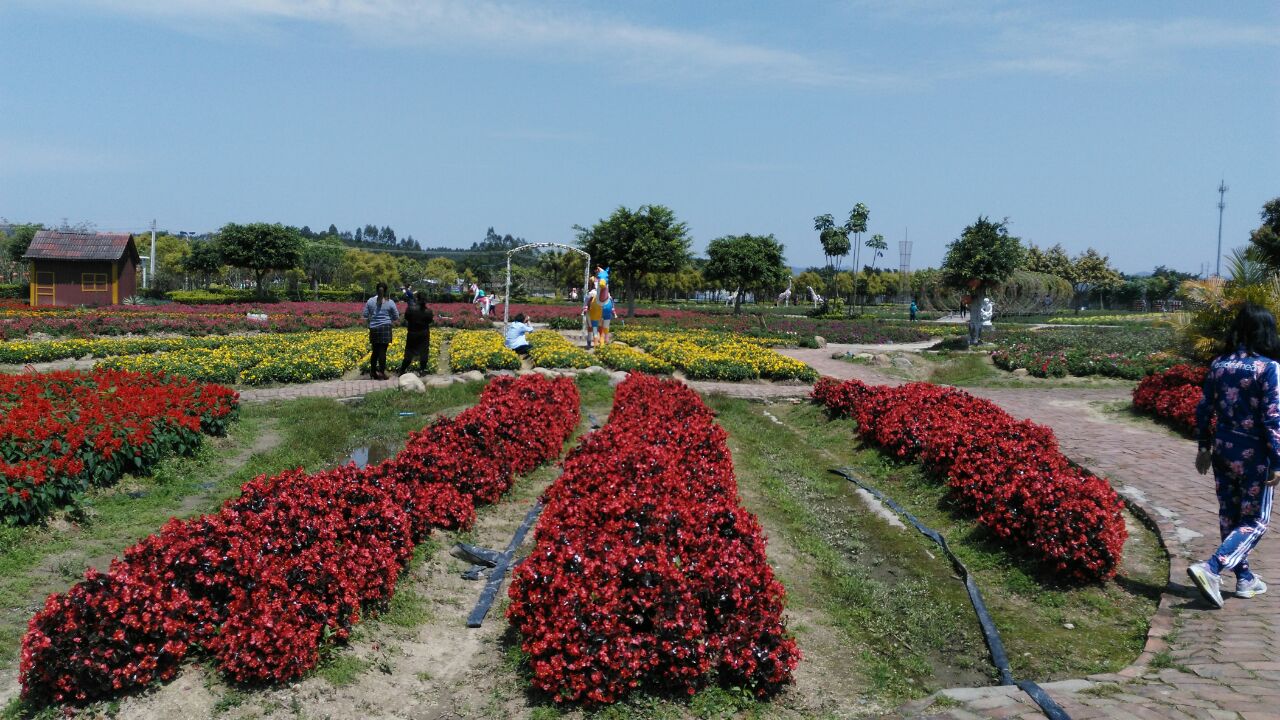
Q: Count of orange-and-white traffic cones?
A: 0